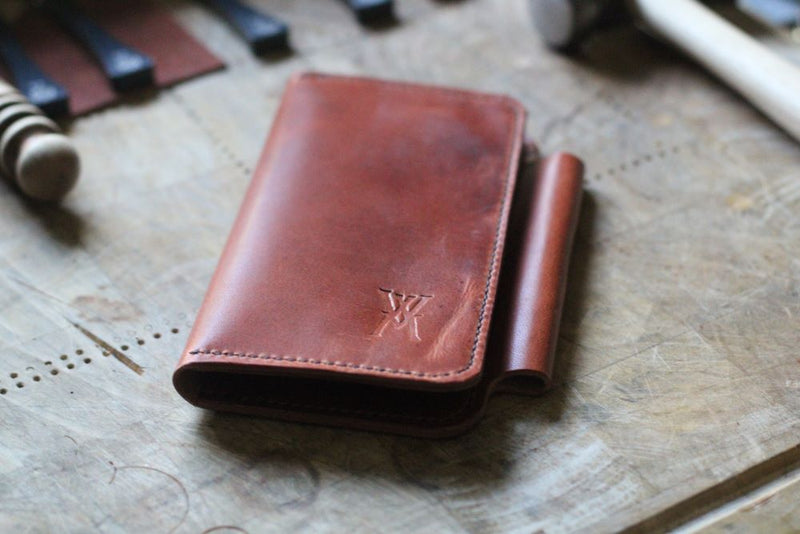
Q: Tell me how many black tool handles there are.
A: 4